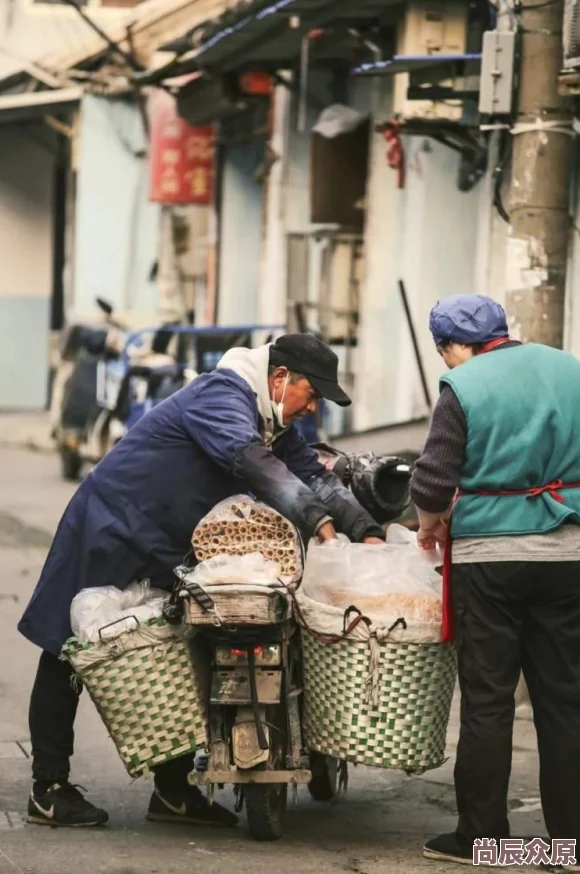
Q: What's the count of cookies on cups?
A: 0